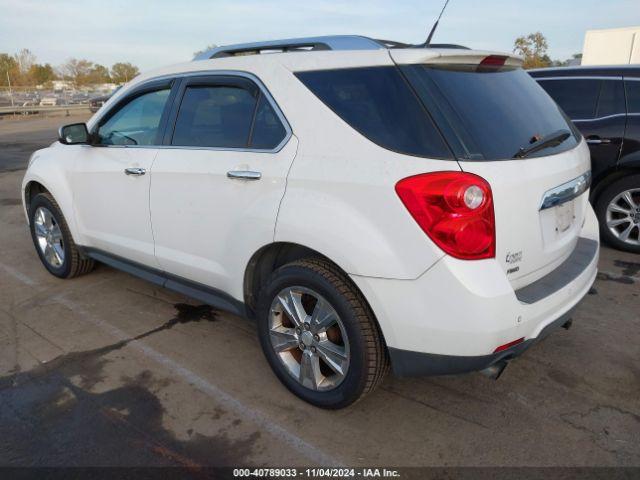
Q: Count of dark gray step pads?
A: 1